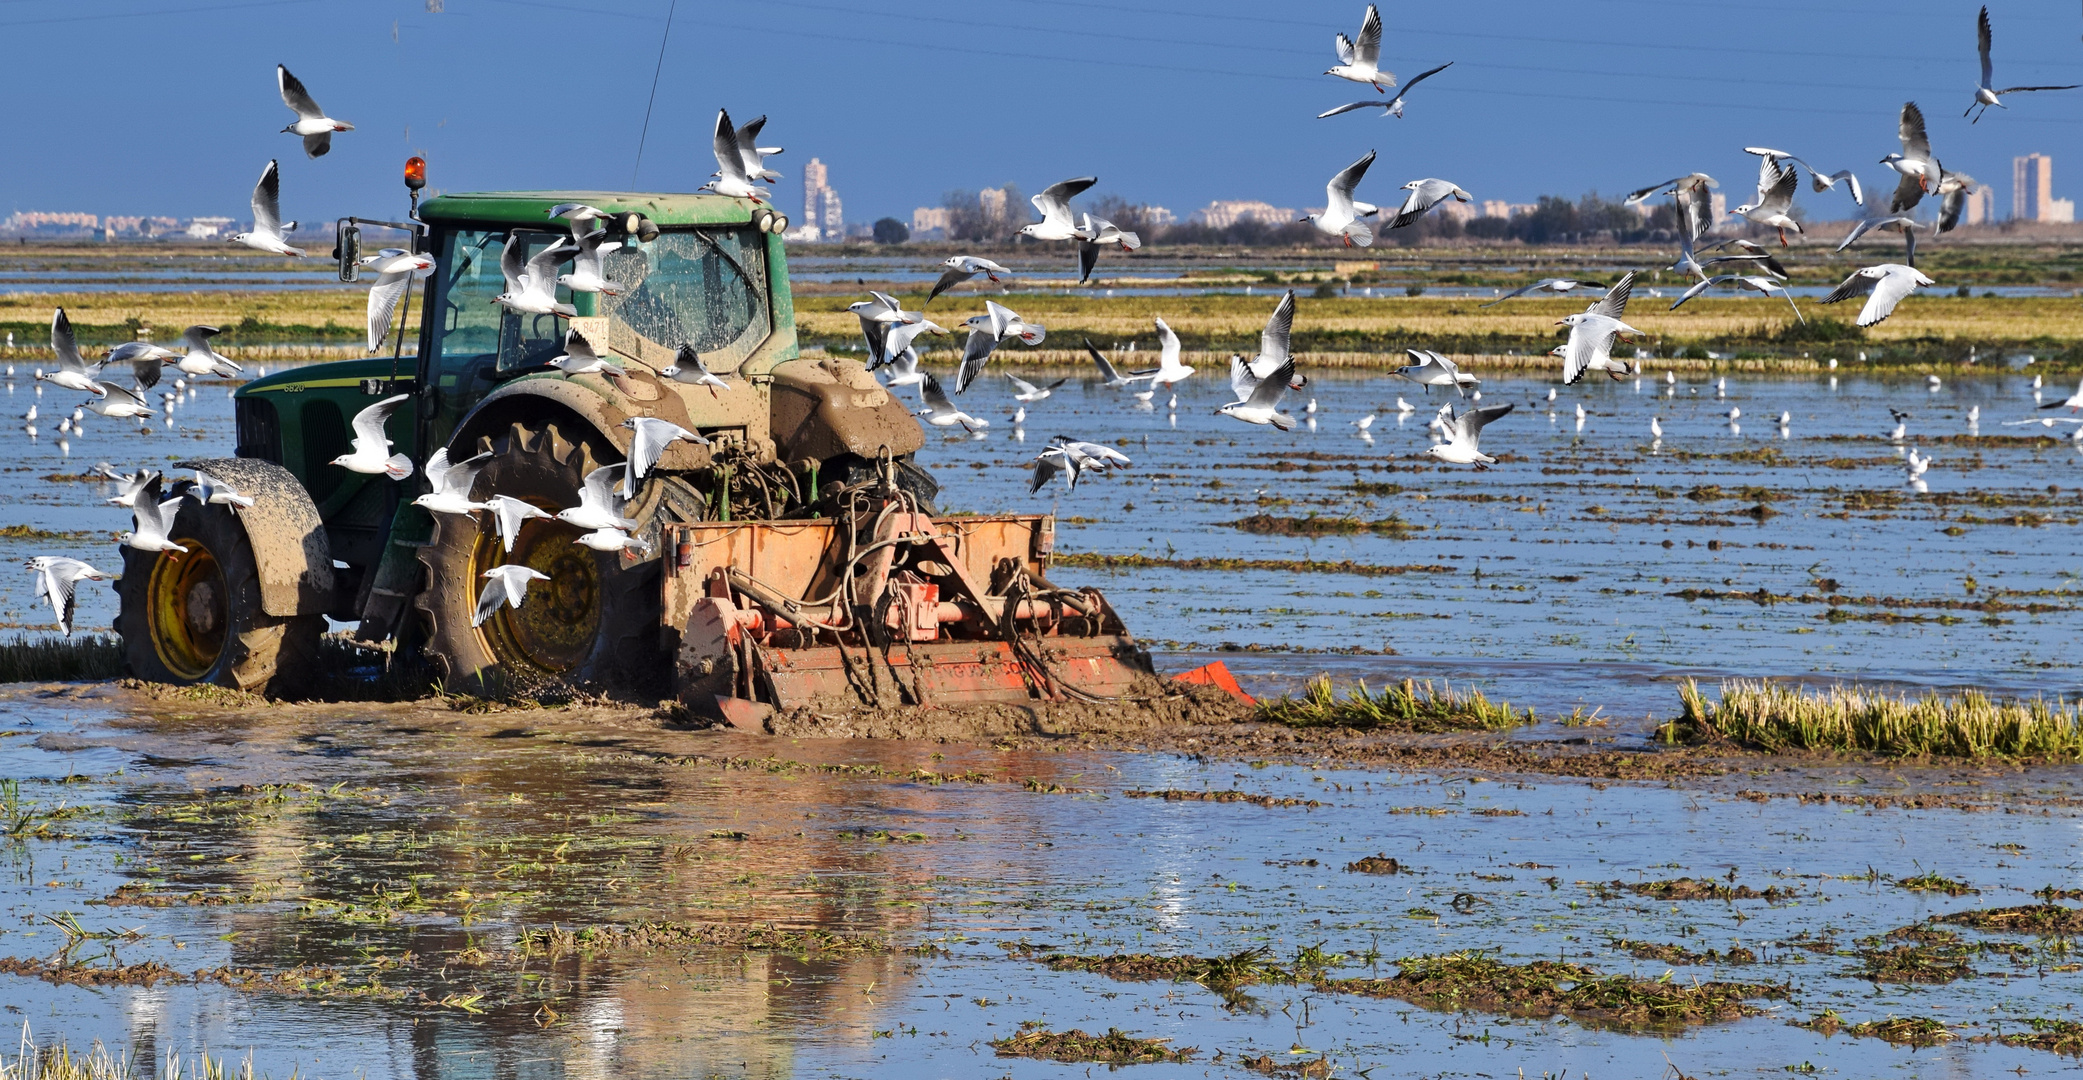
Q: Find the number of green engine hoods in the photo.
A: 1